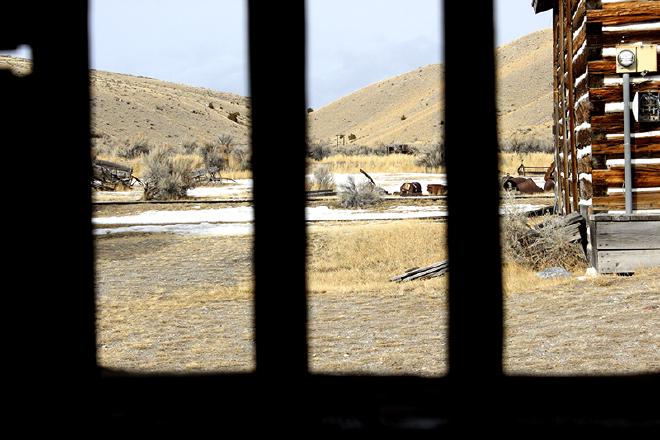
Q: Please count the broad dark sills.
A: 1